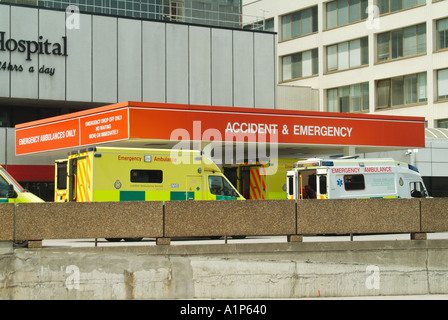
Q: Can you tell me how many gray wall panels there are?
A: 12